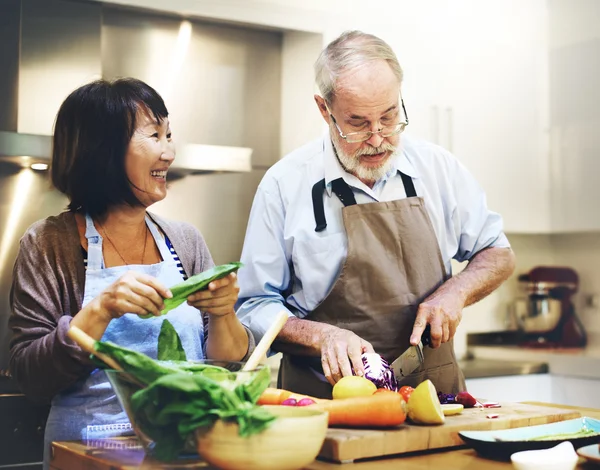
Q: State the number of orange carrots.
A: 2